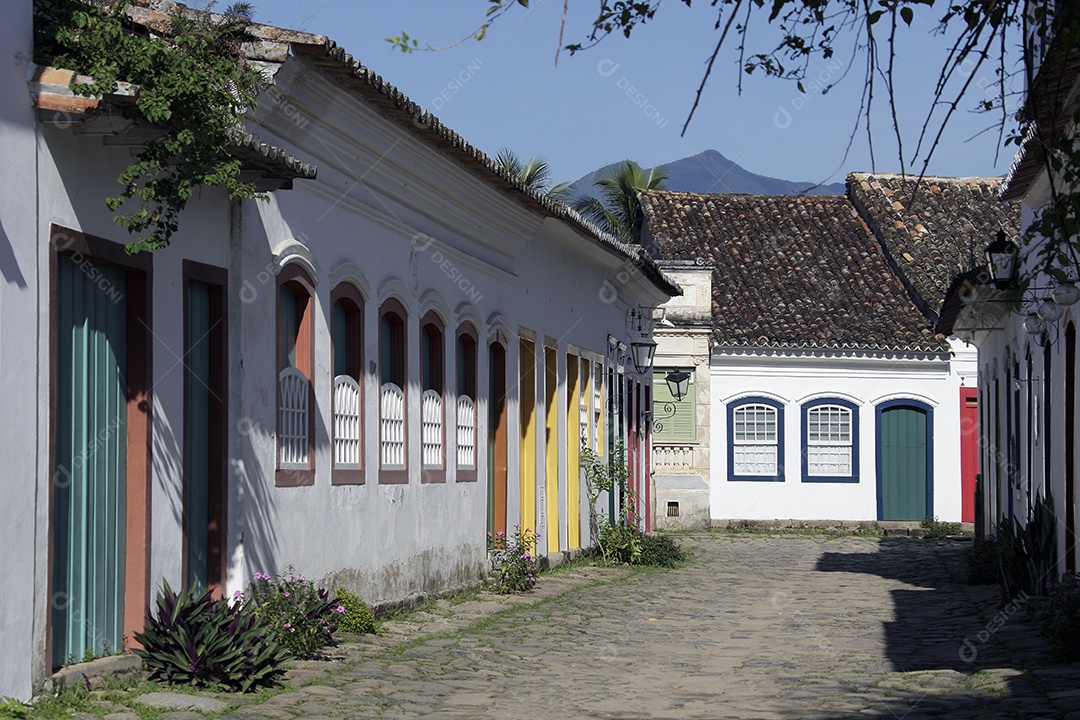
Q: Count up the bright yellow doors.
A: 3